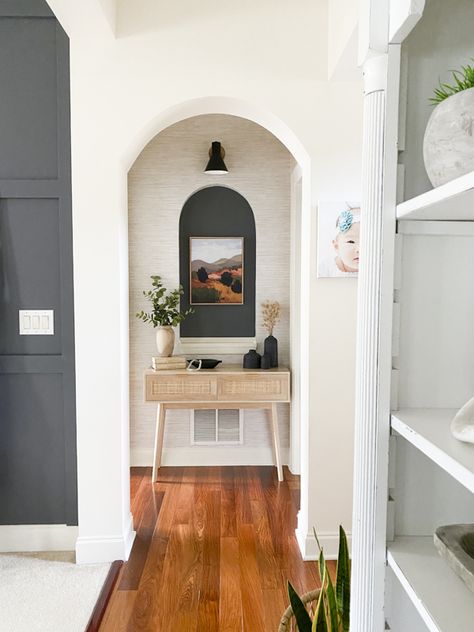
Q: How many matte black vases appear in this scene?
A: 3